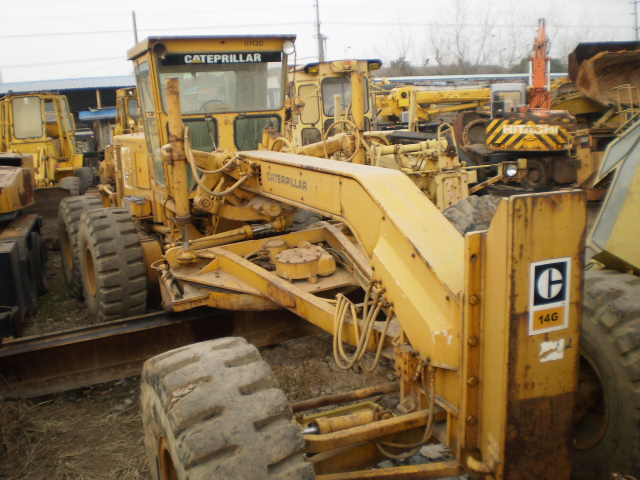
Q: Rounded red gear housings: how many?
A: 0